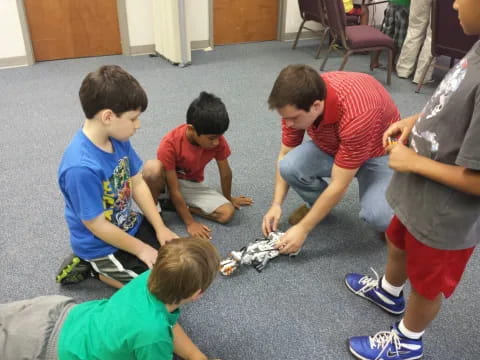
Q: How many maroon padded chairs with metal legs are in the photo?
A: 3